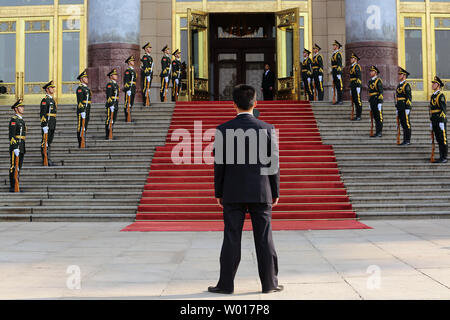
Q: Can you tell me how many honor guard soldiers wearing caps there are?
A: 15